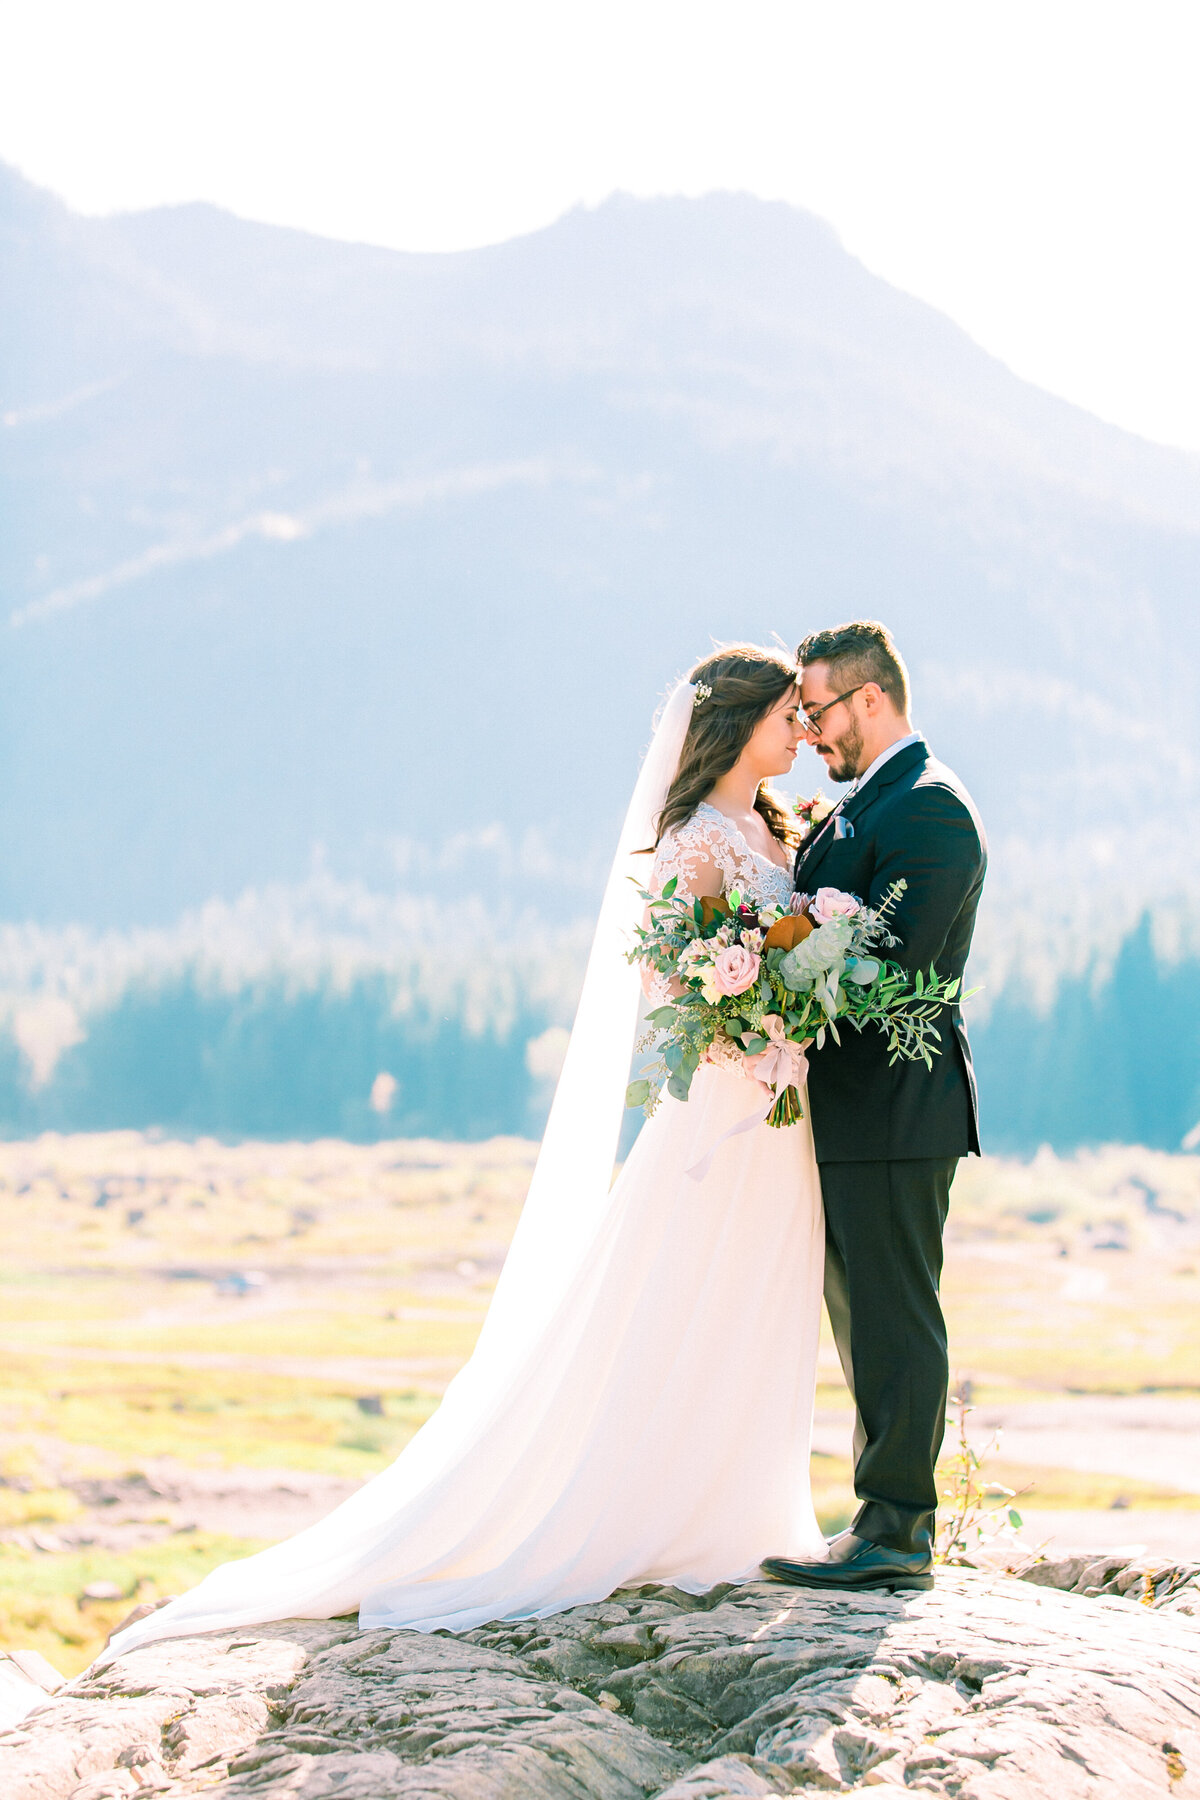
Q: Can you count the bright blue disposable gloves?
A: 0